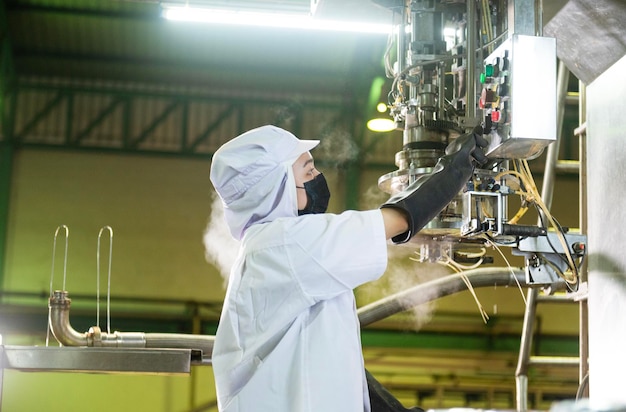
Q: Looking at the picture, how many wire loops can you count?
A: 2